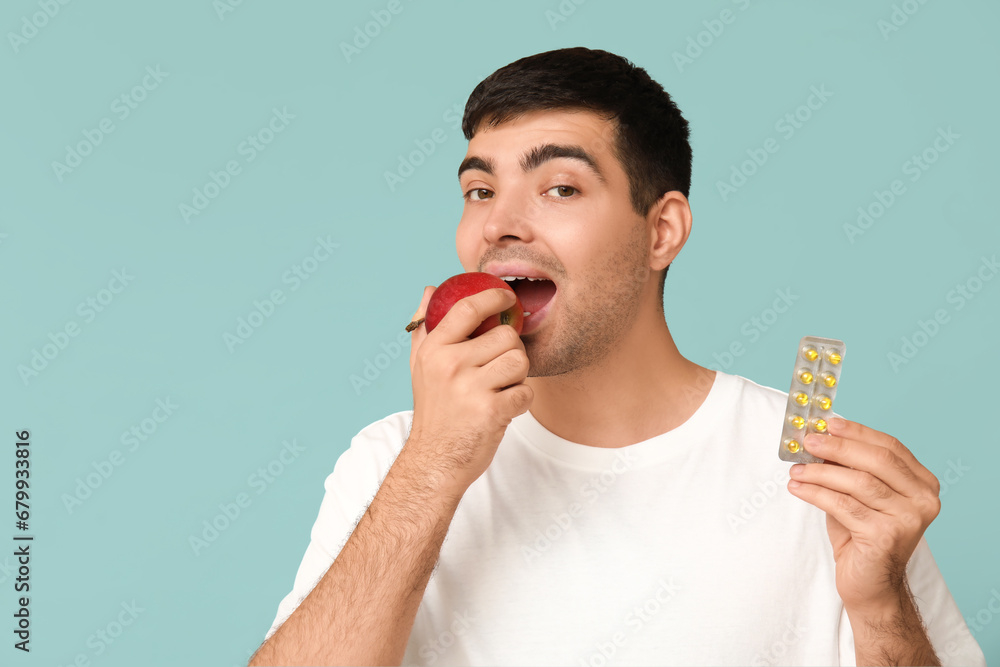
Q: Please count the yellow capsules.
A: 9